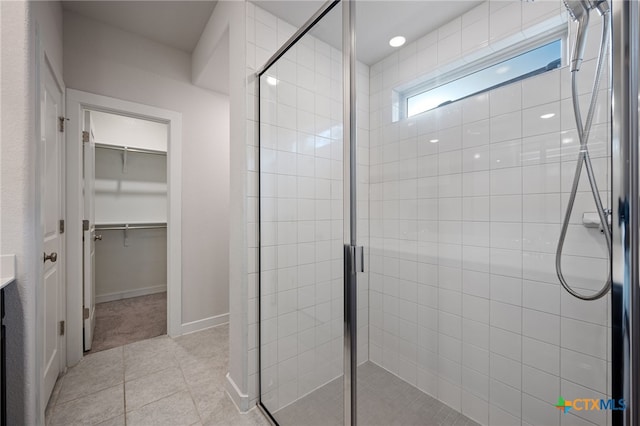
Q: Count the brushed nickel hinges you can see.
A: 6